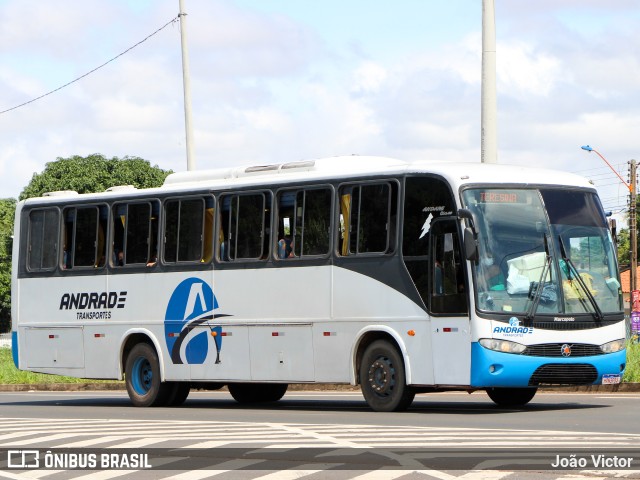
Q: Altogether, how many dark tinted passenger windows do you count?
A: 7